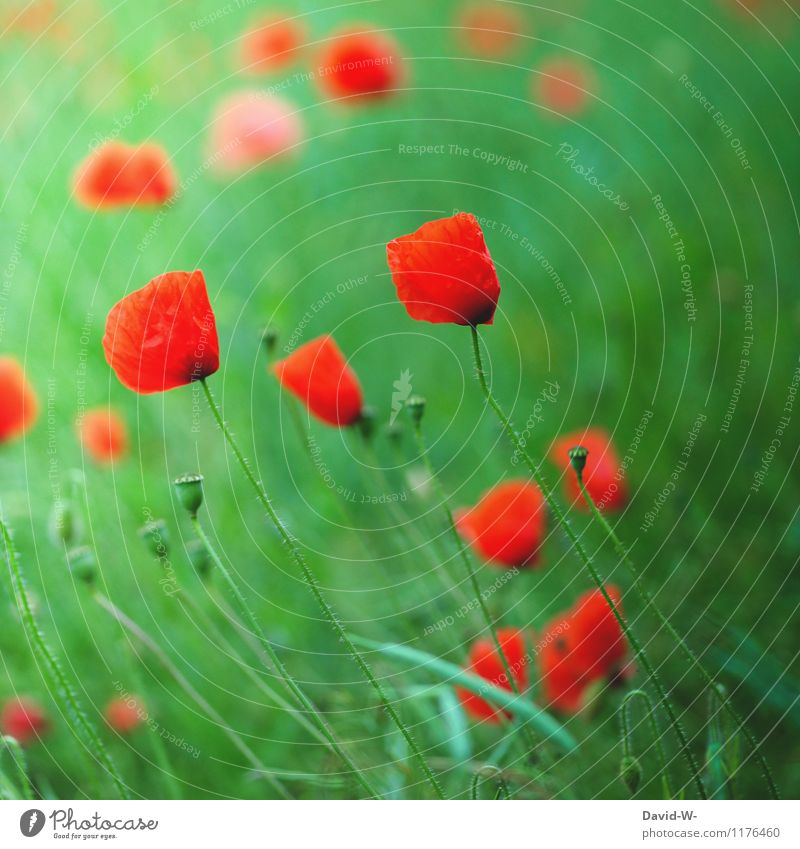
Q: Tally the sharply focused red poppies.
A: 2